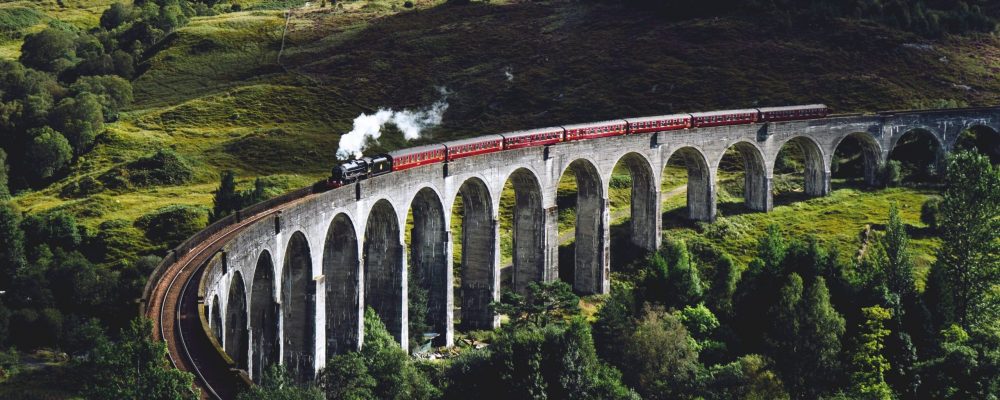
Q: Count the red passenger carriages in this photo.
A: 7